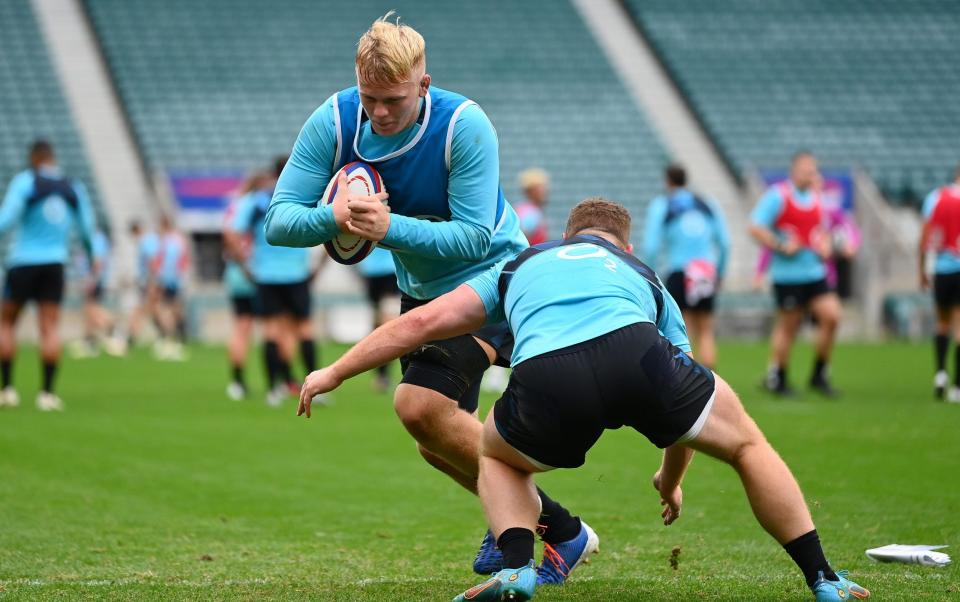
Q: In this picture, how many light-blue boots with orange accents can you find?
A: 2